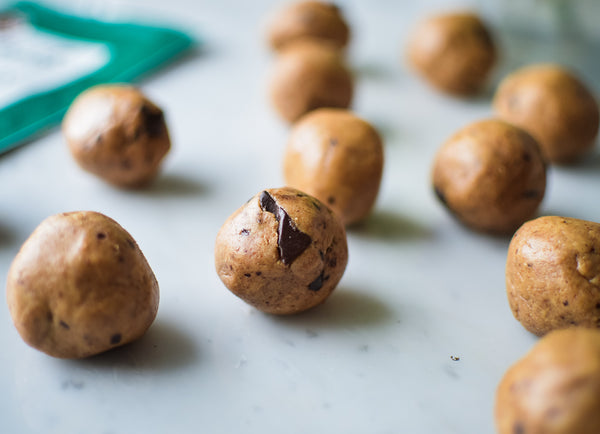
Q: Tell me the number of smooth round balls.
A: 11